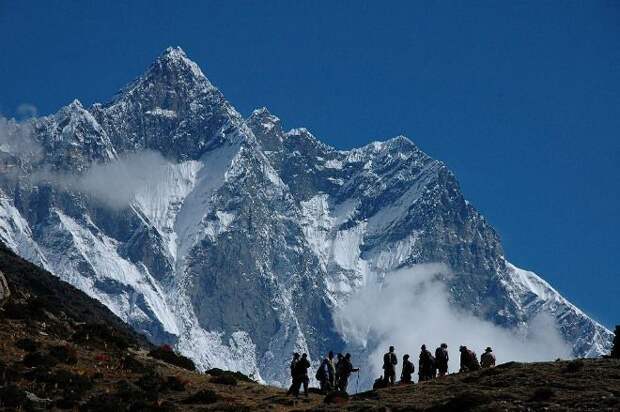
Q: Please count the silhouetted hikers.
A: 11